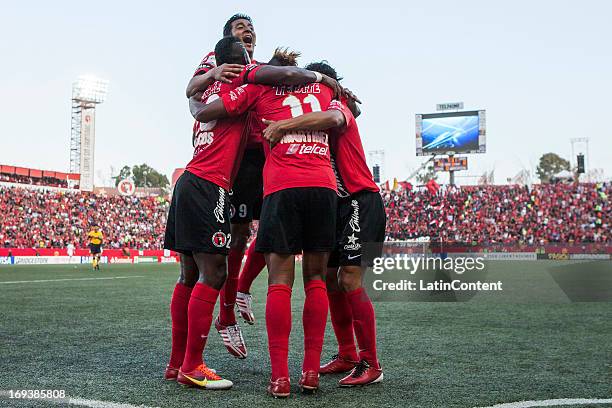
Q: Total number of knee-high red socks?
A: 8